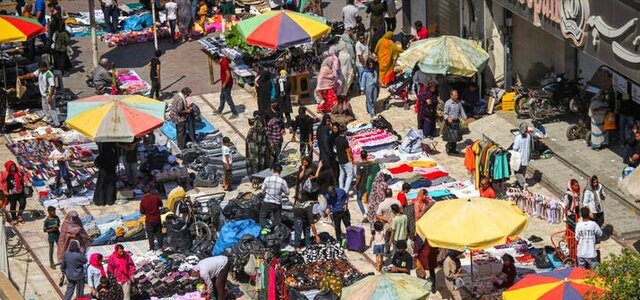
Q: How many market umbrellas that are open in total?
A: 7